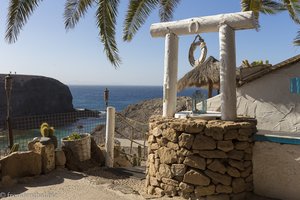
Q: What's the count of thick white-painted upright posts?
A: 3